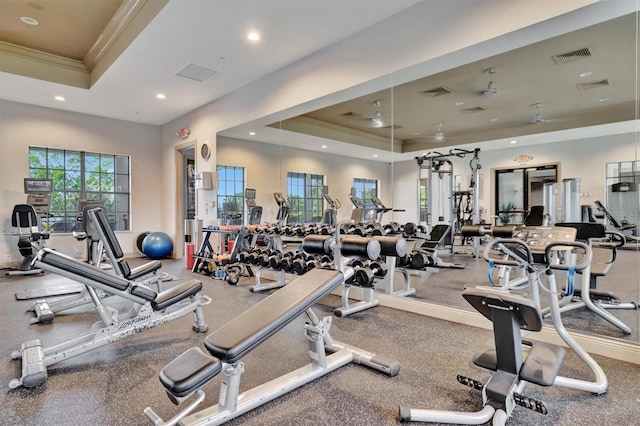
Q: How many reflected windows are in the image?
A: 3